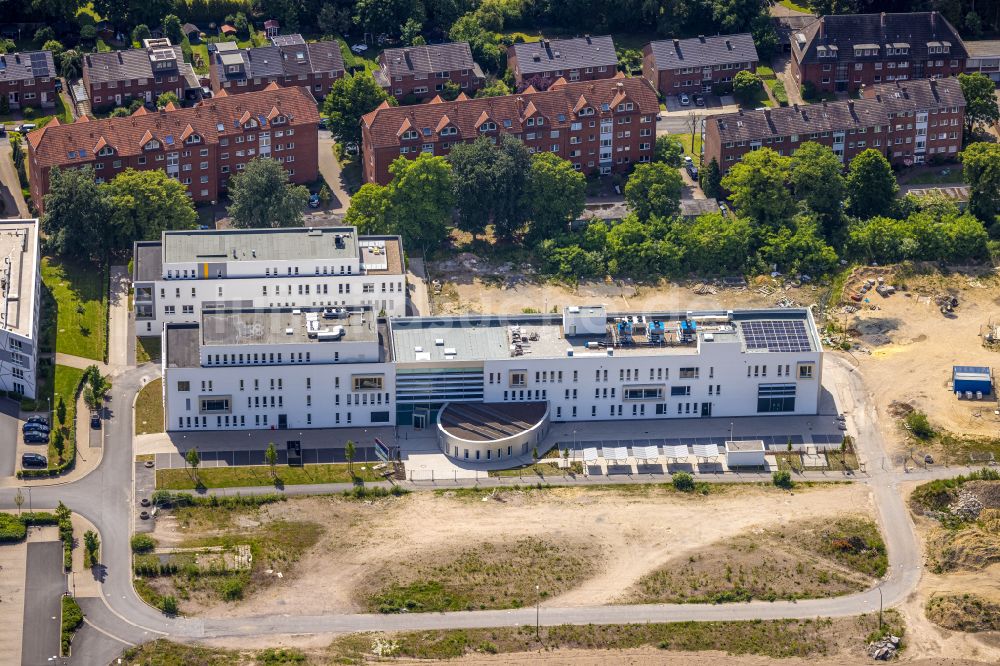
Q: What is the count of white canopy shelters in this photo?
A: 5